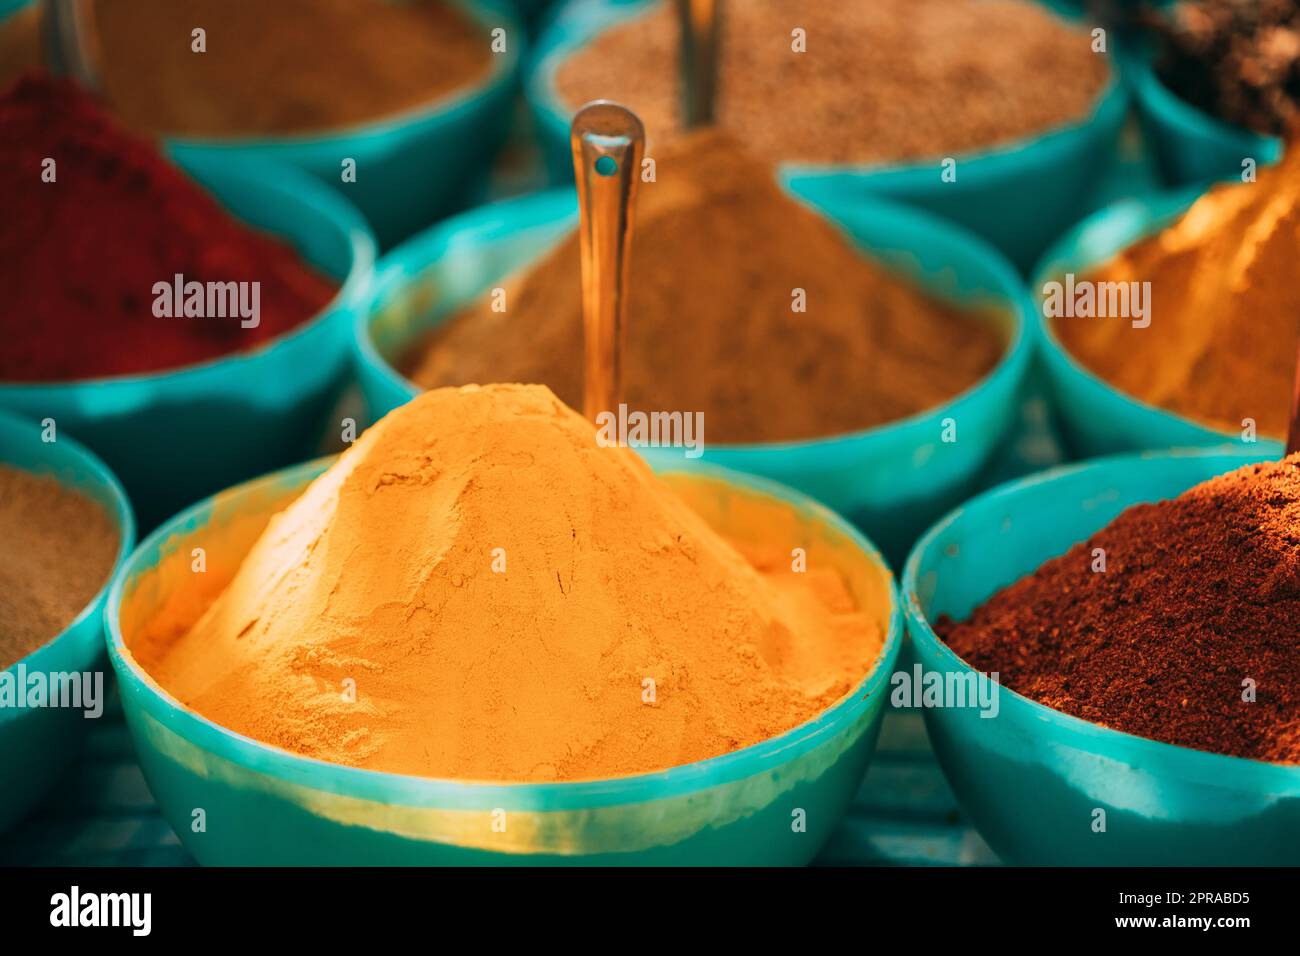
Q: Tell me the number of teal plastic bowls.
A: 9